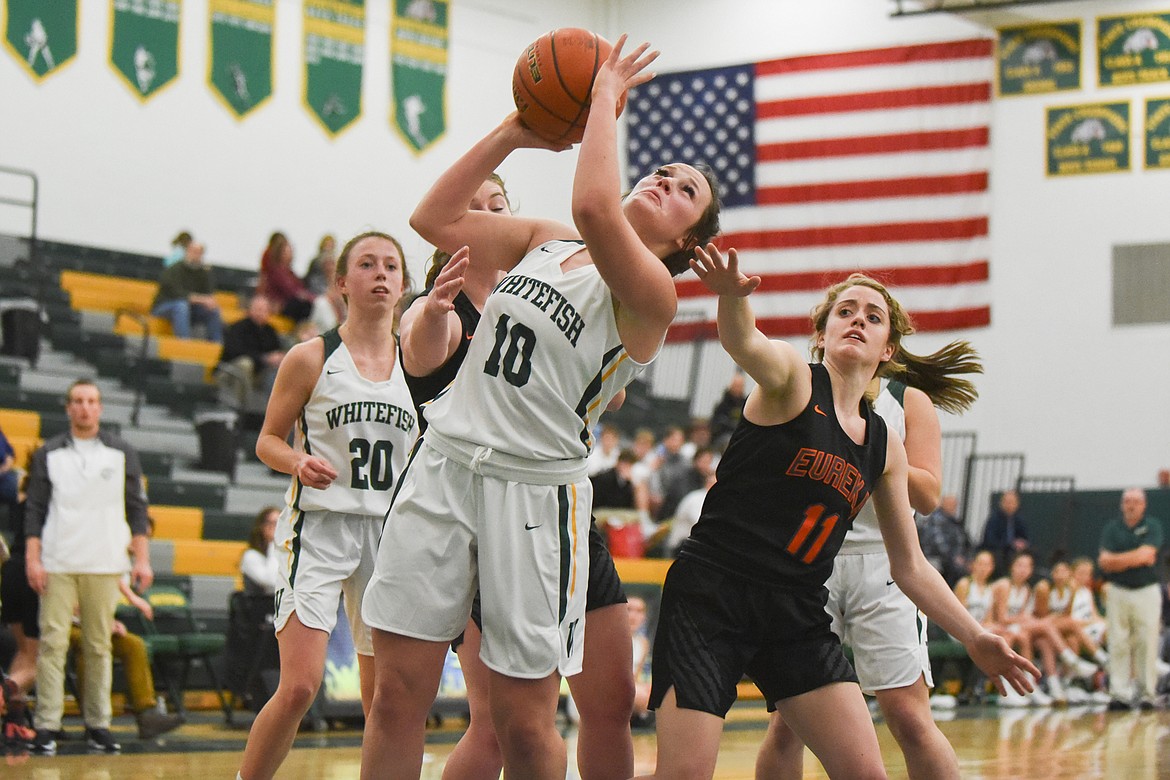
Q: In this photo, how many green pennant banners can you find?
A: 5